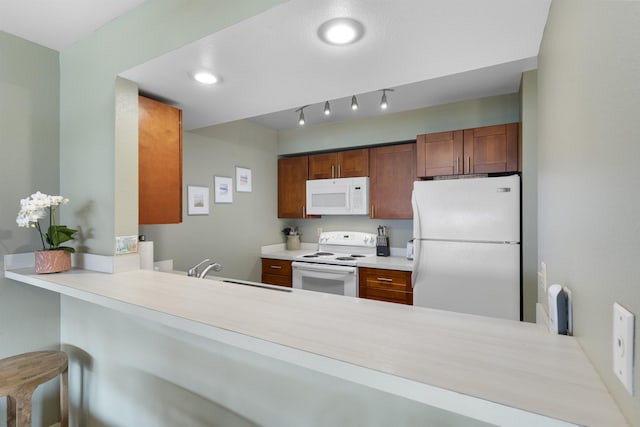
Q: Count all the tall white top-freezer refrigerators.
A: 1